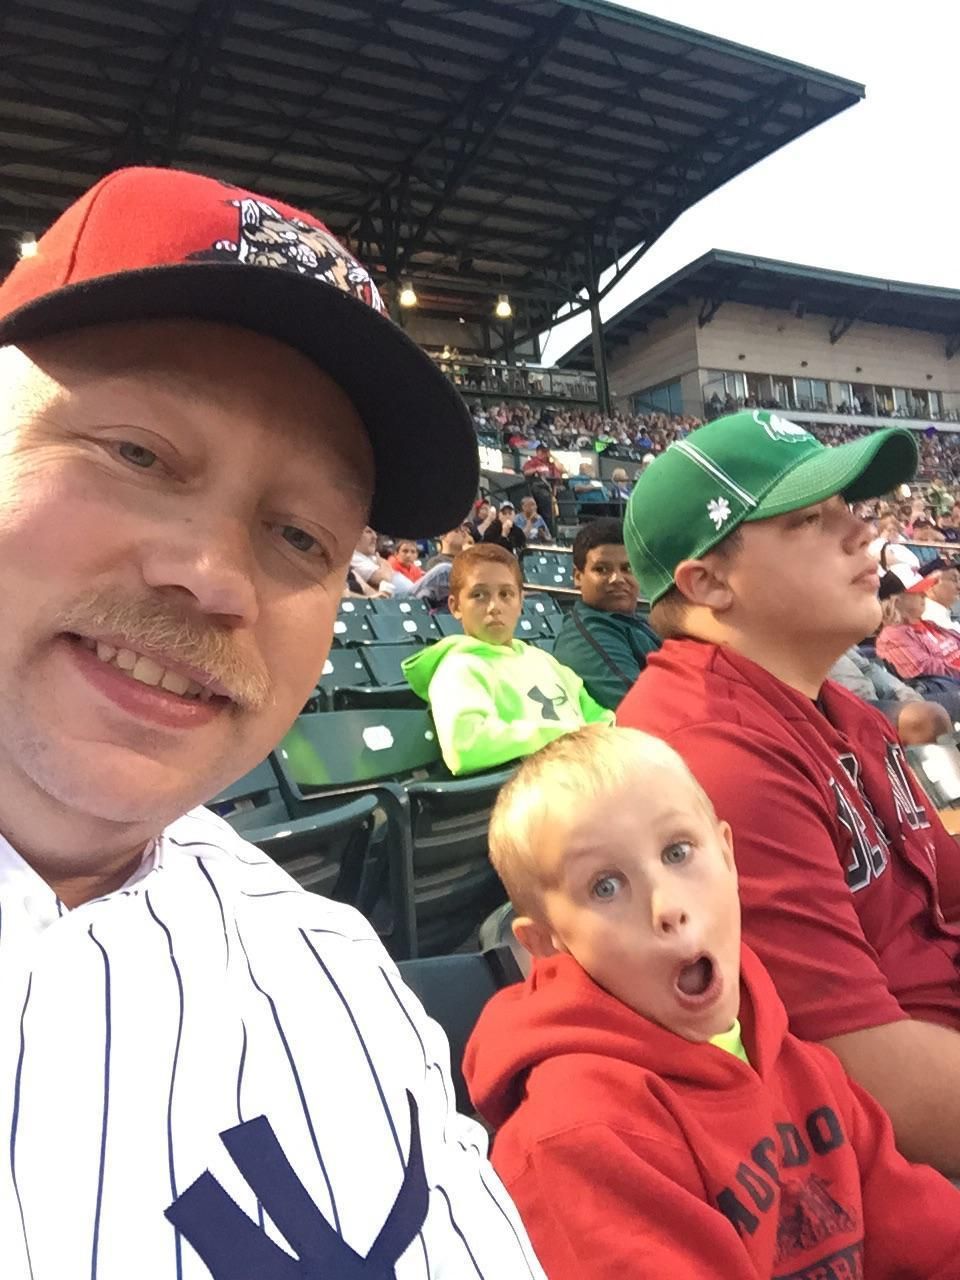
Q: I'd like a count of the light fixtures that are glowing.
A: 3